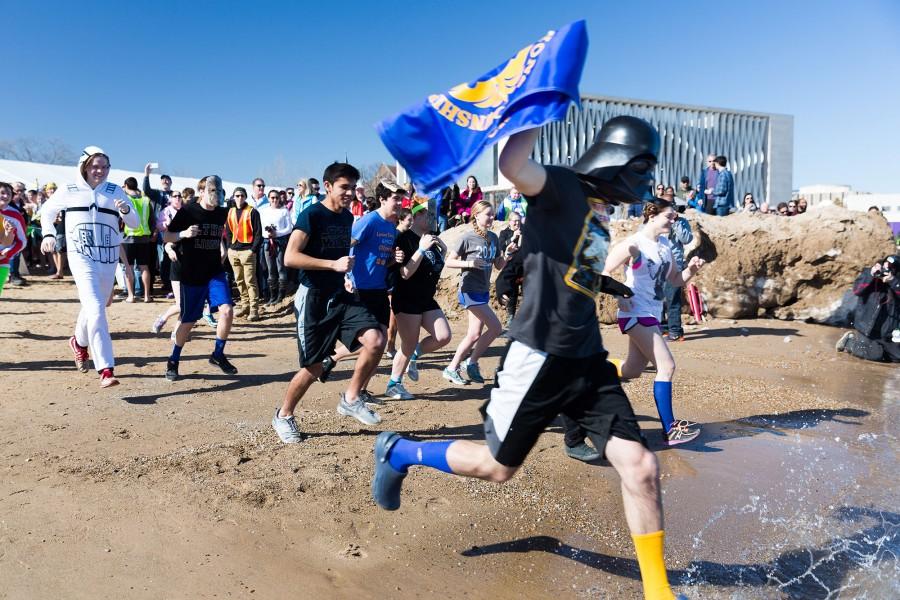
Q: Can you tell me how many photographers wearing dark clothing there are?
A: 1